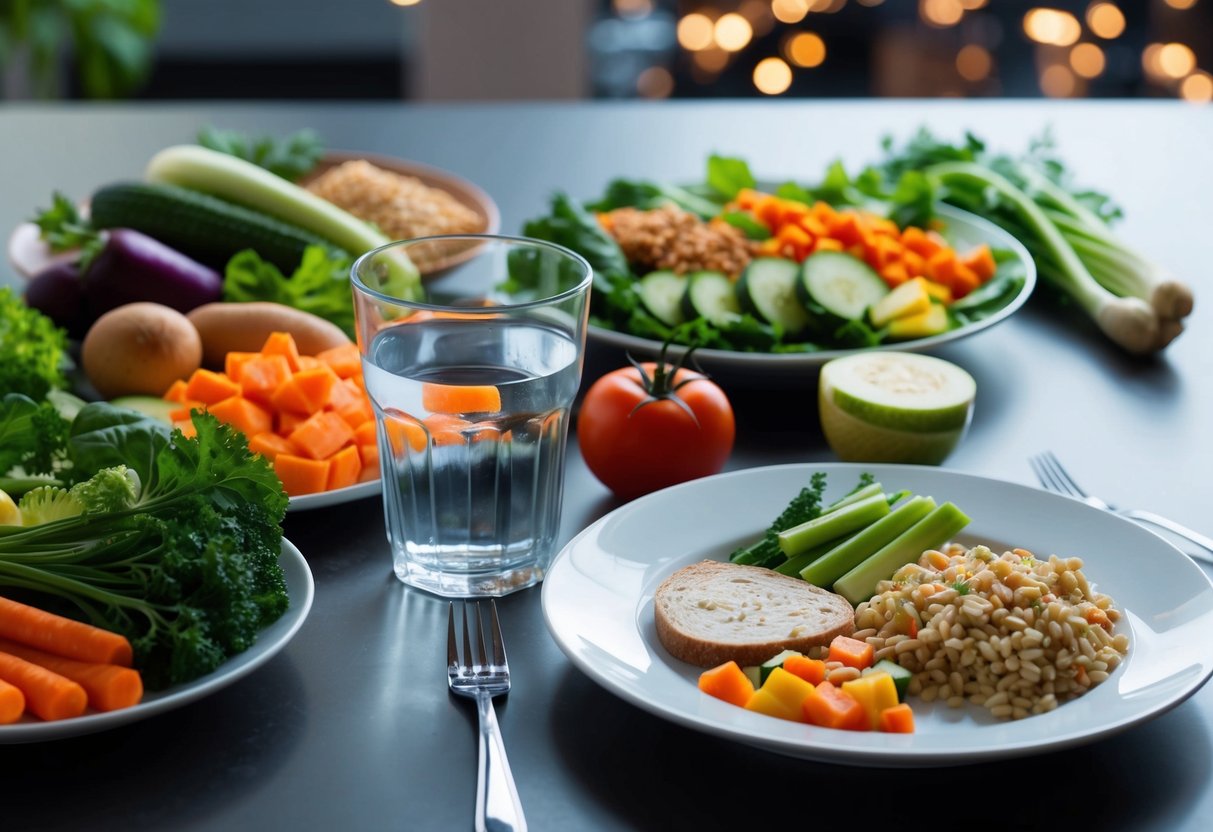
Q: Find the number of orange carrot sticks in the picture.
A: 4